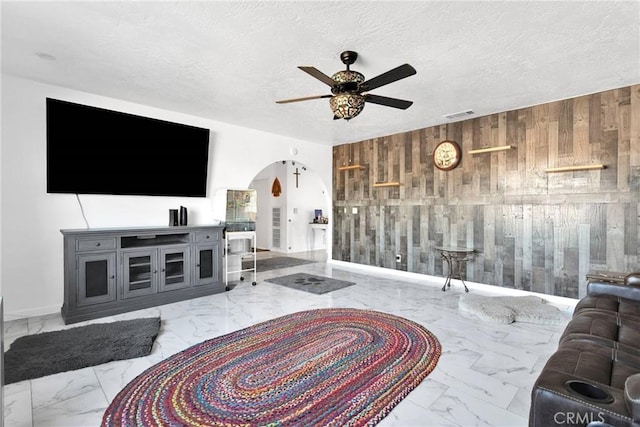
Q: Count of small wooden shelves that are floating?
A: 4